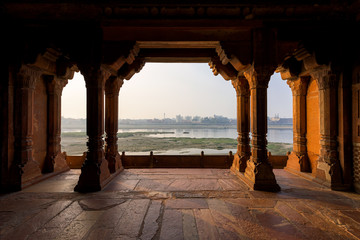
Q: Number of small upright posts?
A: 8